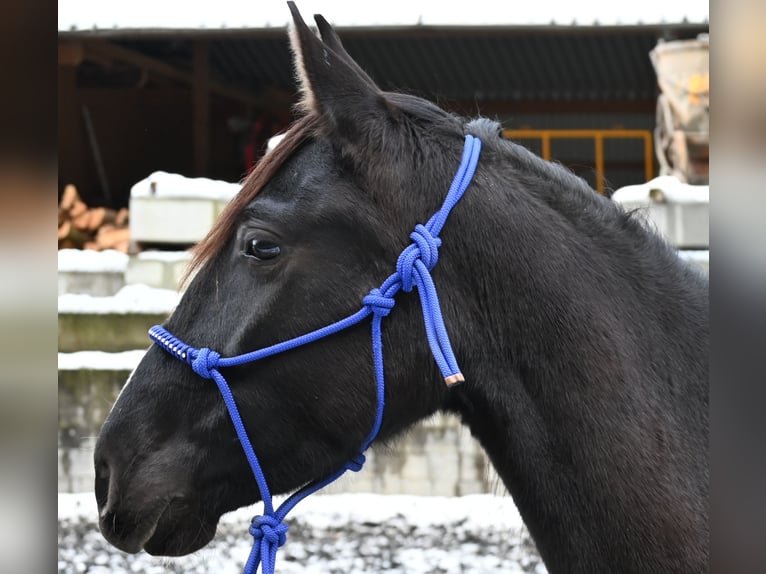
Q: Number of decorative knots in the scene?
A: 5